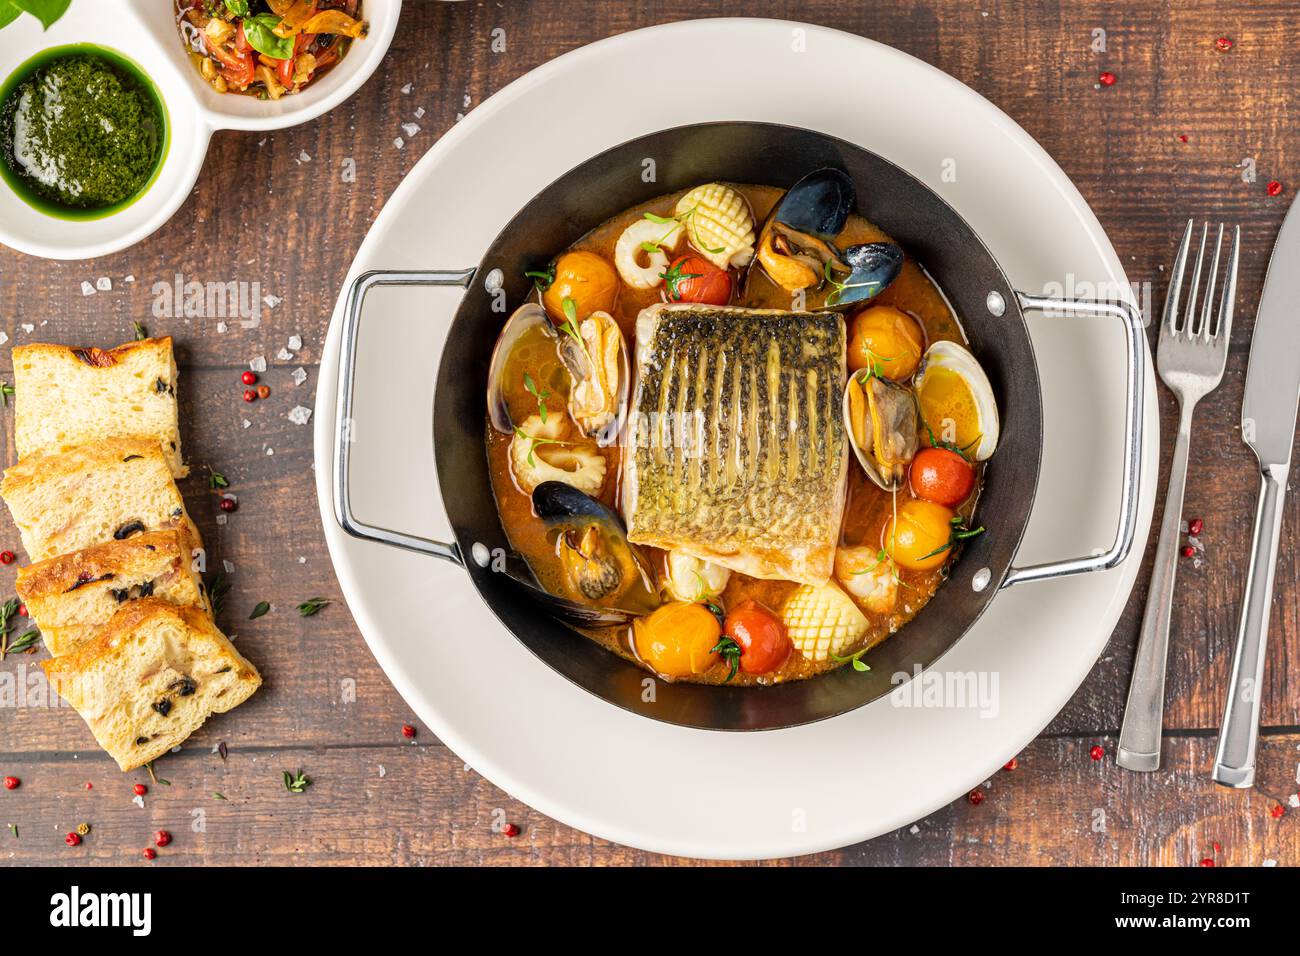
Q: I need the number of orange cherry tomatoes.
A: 4